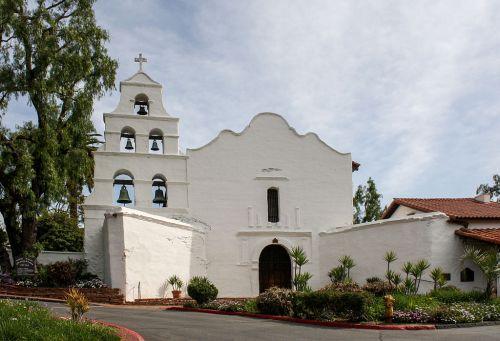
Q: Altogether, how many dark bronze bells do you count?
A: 5